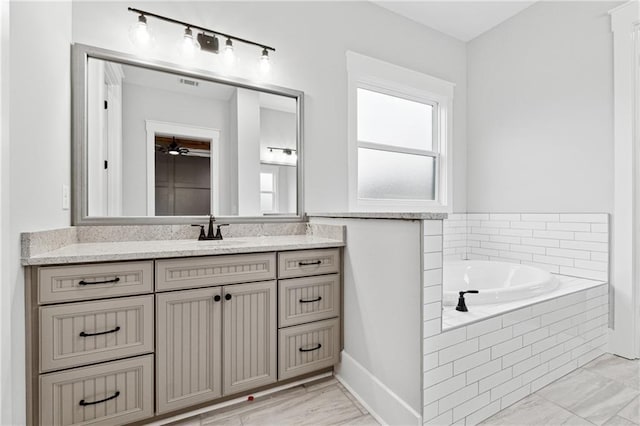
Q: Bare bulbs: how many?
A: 4